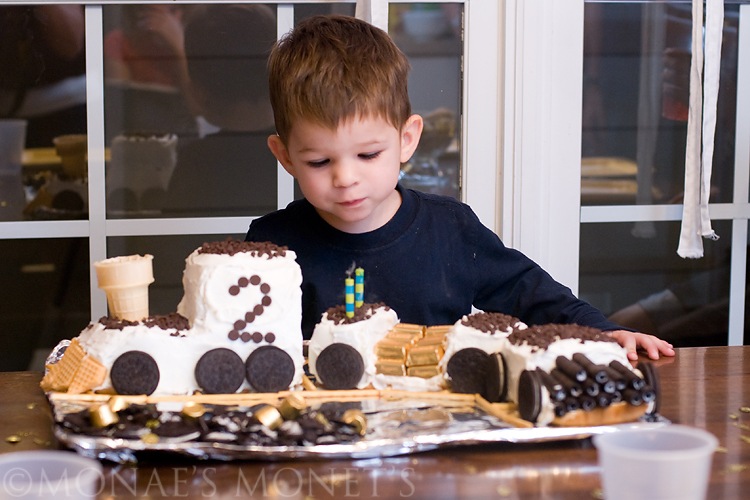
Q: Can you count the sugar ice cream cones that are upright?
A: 1